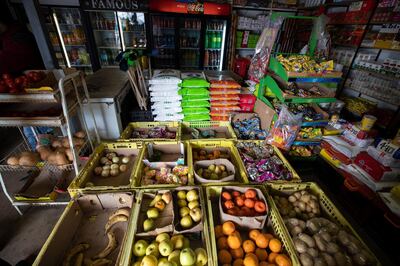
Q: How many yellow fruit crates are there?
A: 10